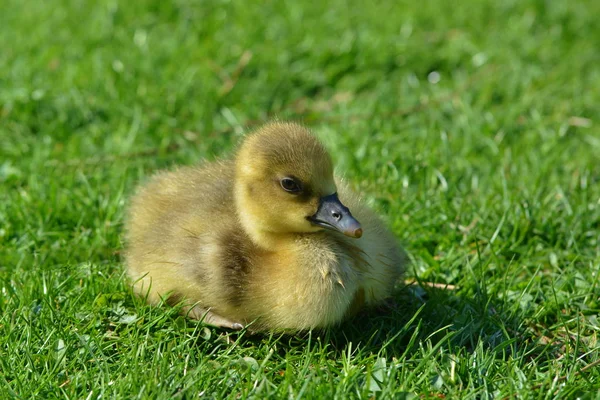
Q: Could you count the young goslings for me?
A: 1